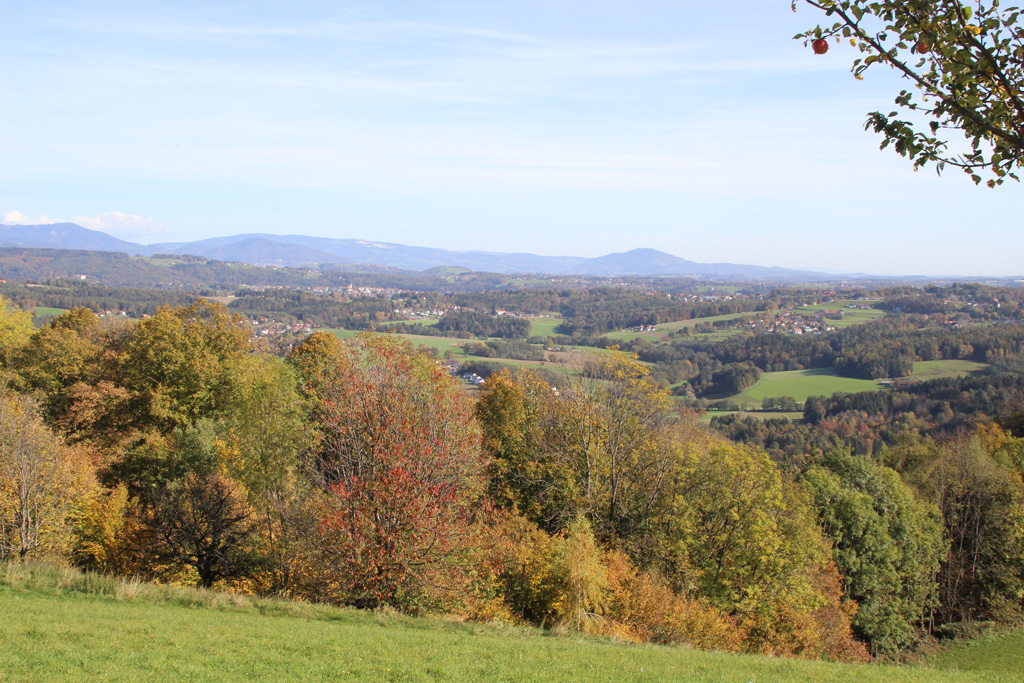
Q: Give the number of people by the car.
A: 0